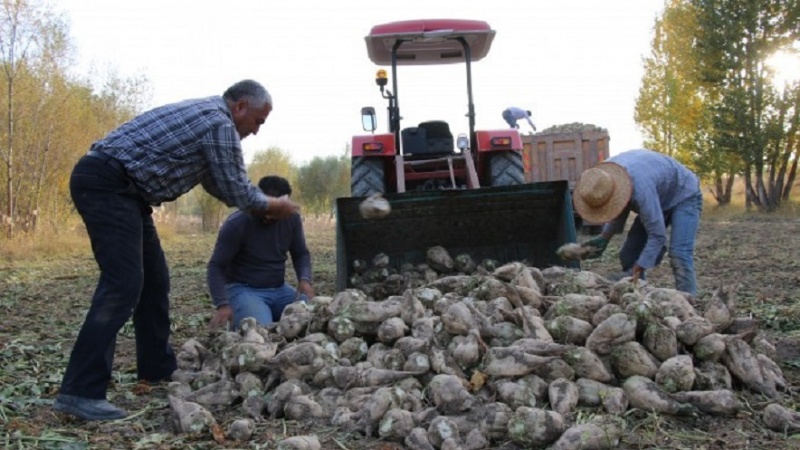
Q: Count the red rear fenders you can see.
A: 2